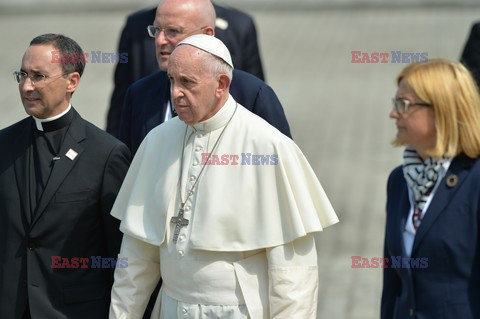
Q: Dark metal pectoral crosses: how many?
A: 1